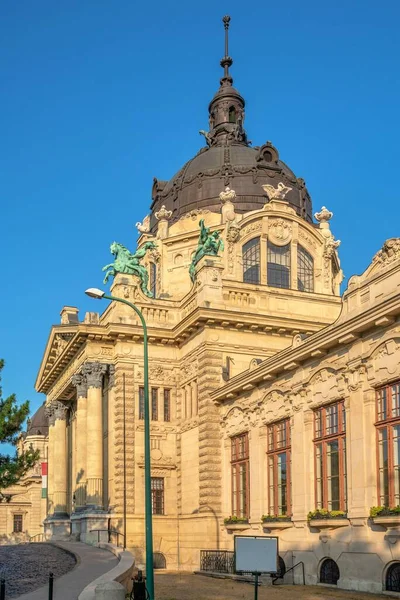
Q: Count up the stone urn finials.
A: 3